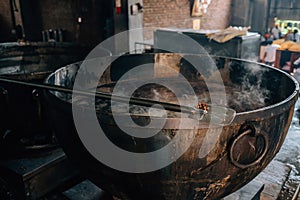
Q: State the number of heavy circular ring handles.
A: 1